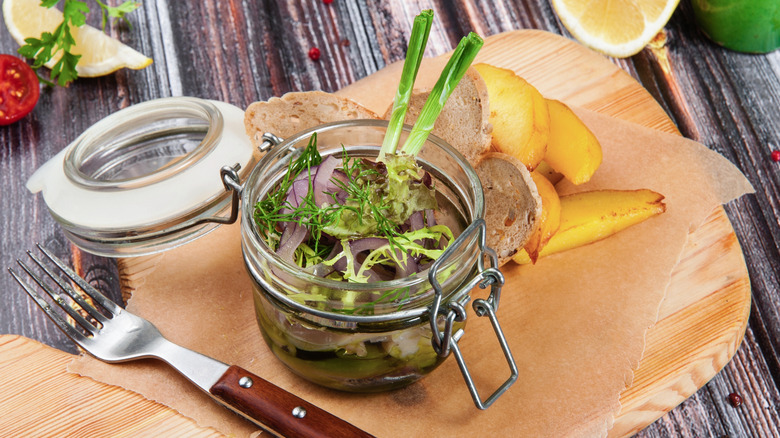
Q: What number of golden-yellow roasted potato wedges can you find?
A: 4